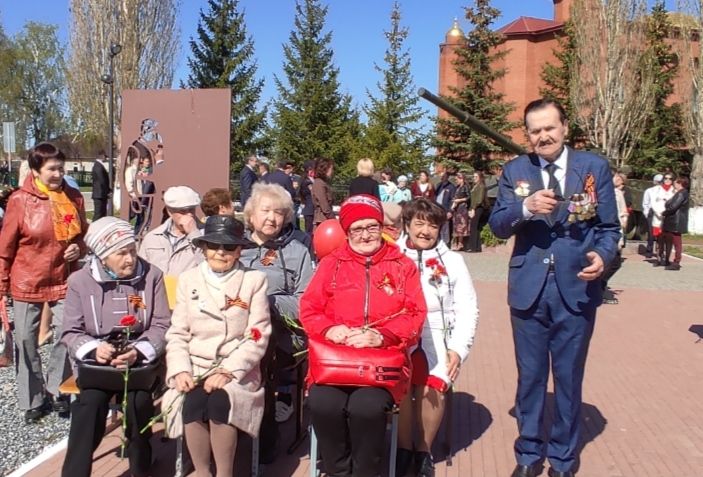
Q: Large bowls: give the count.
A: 0